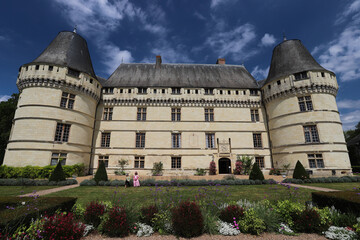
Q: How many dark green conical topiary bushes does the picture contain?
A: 4